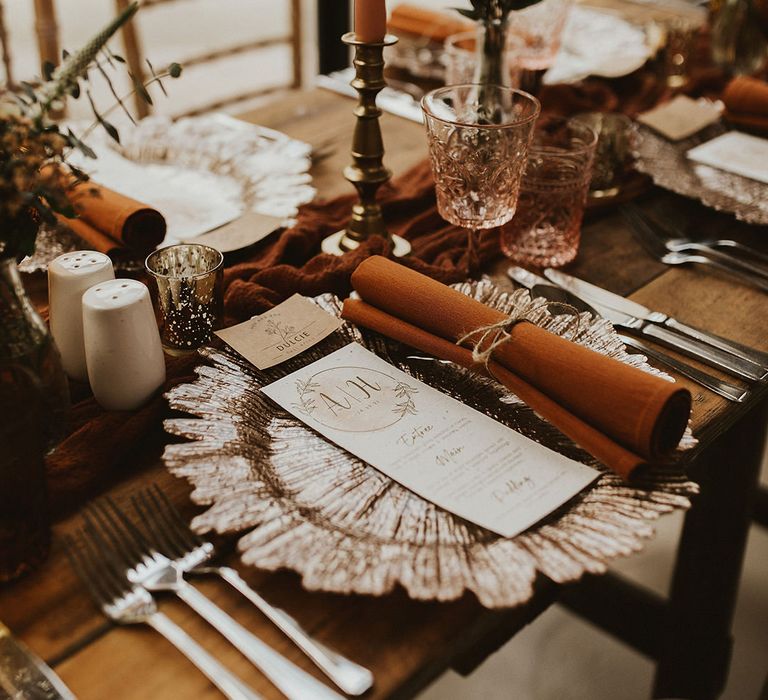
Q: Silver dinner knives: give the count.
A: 2